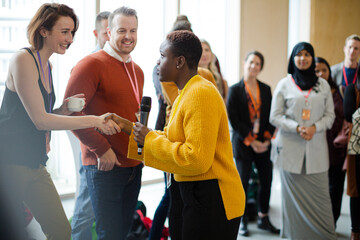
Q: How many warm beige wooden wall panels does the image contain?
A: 2